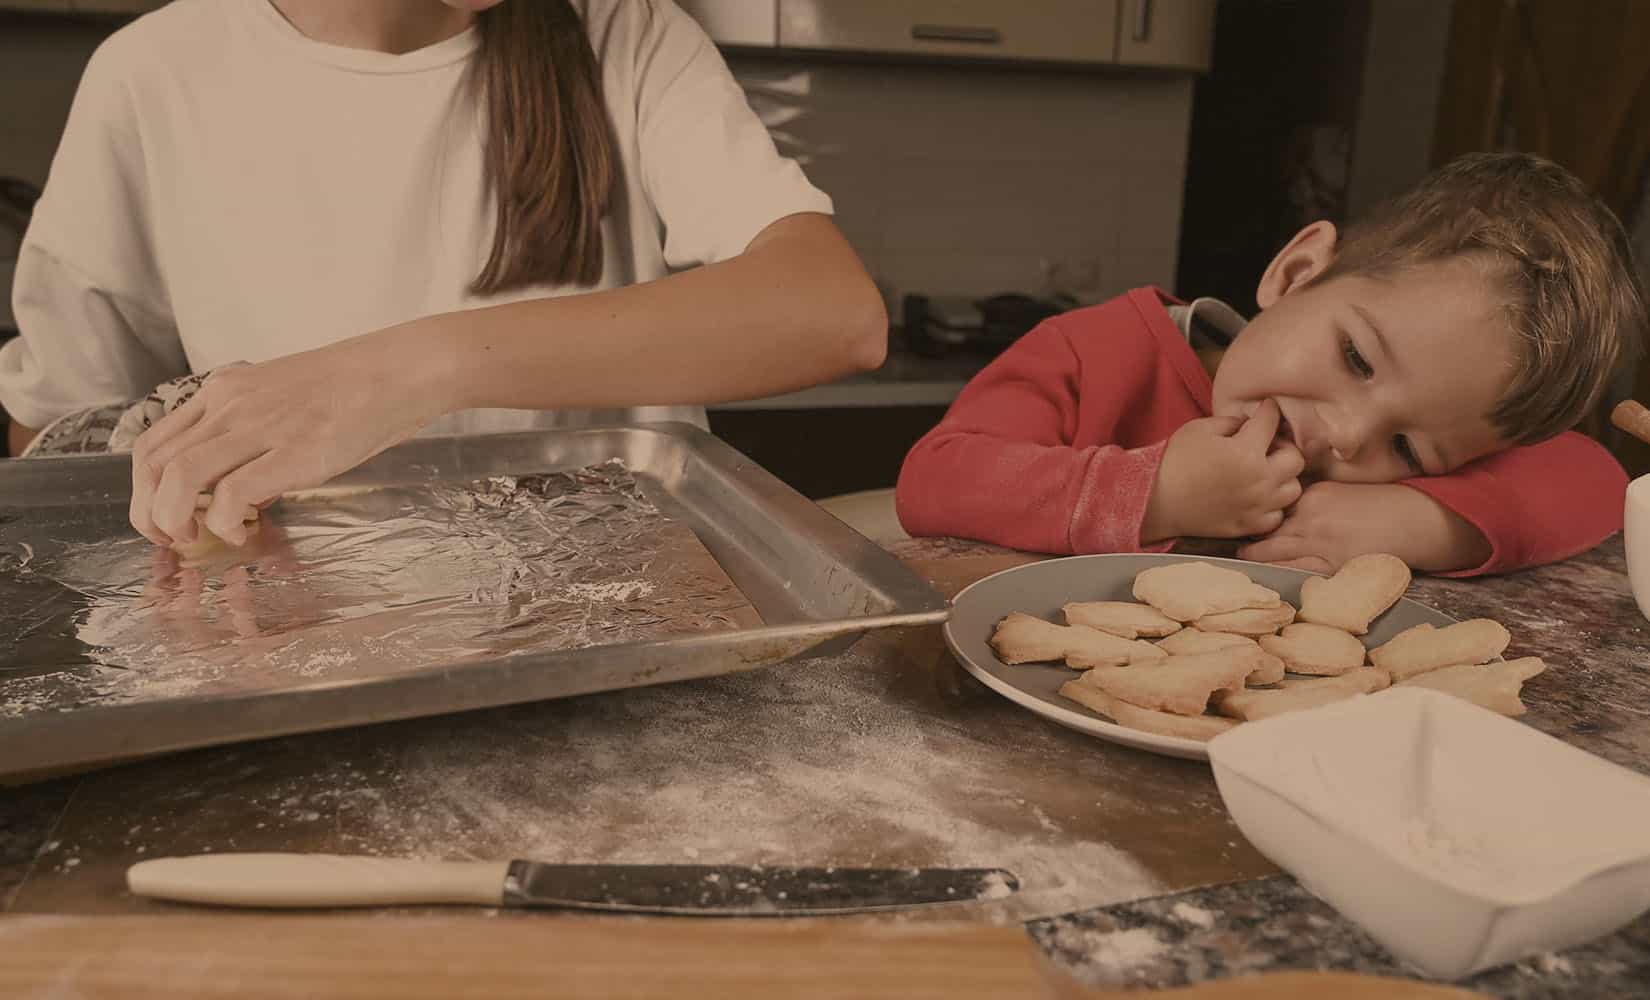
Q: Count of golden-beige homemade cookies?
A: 12